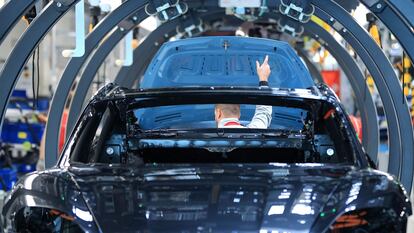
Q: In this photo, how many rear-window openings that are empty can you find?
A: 1